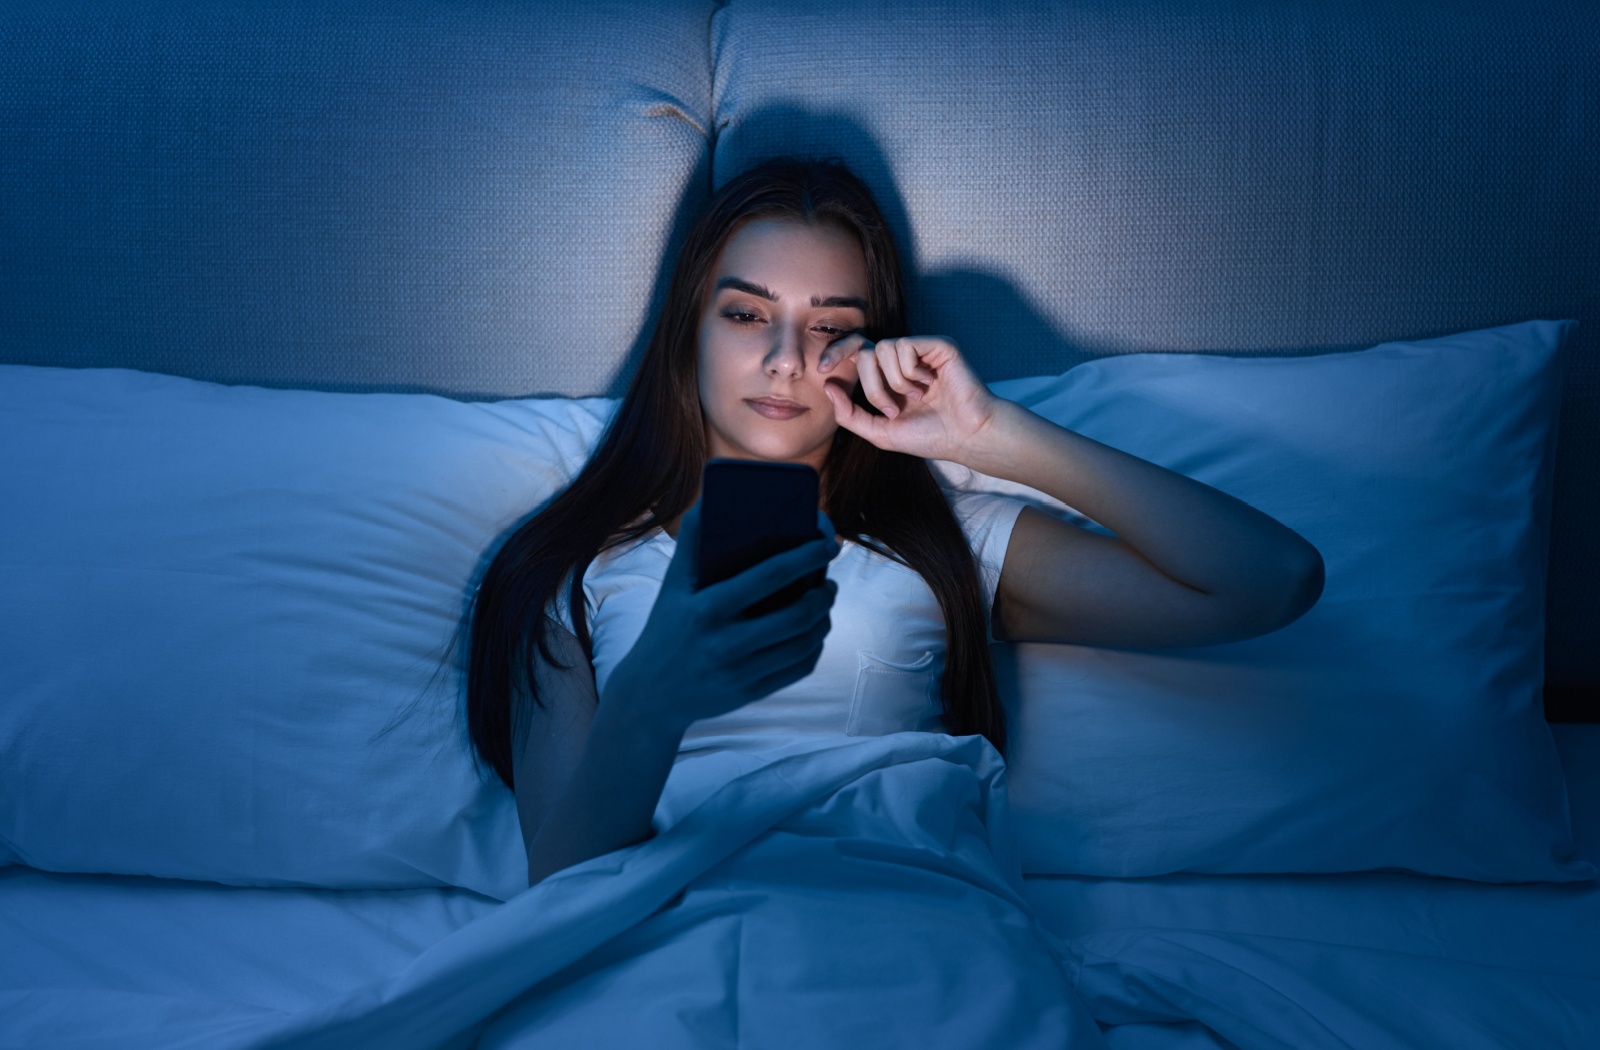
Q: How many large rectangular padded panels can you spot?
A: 2